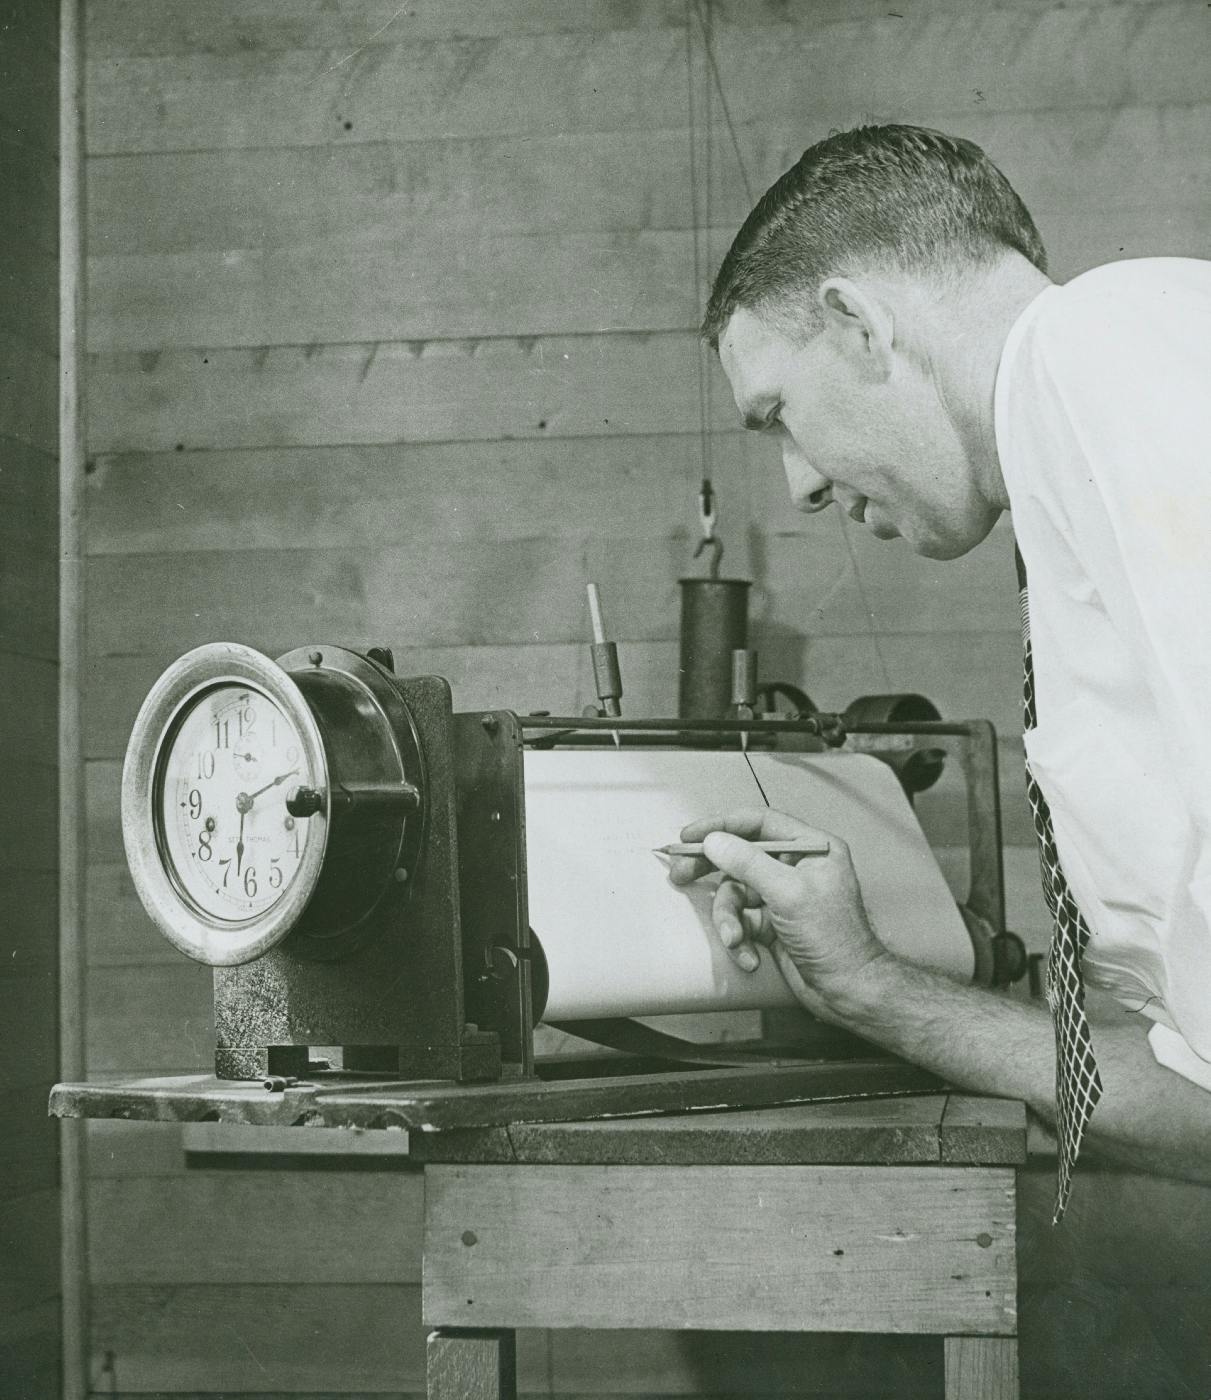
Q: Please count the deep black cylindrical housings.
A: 1